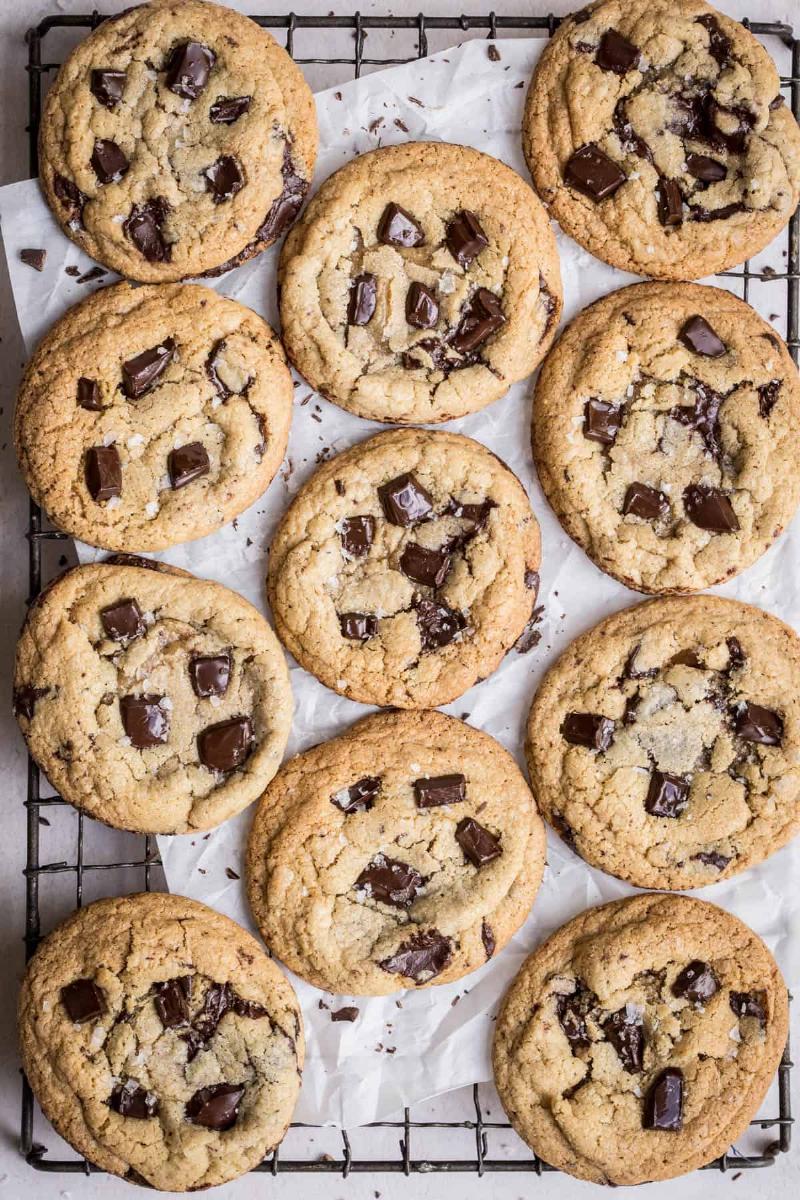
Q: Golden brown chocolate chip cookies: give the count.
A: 11